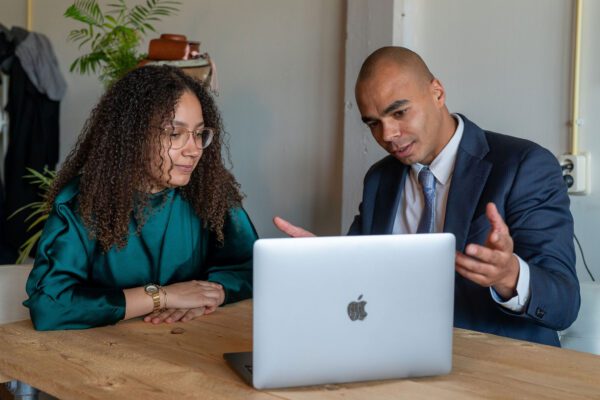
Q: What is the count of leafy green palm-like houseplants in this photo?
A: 2